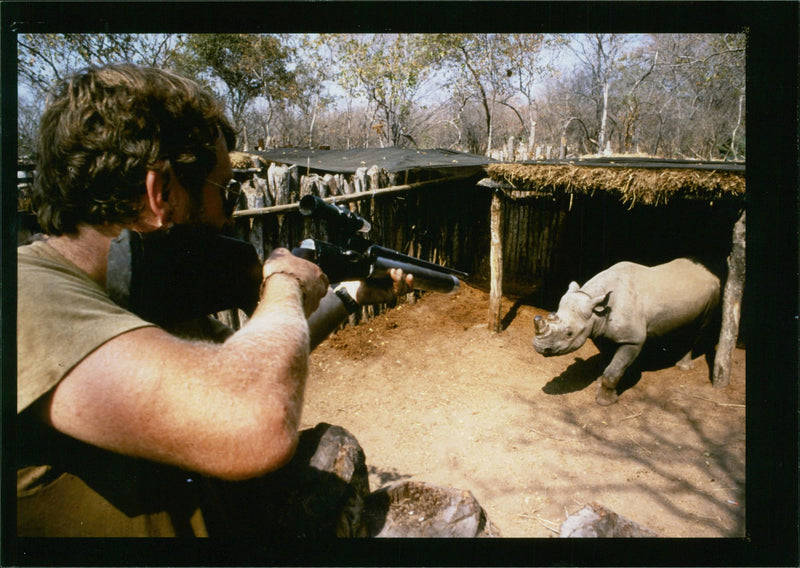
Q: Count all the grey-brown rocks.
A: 3